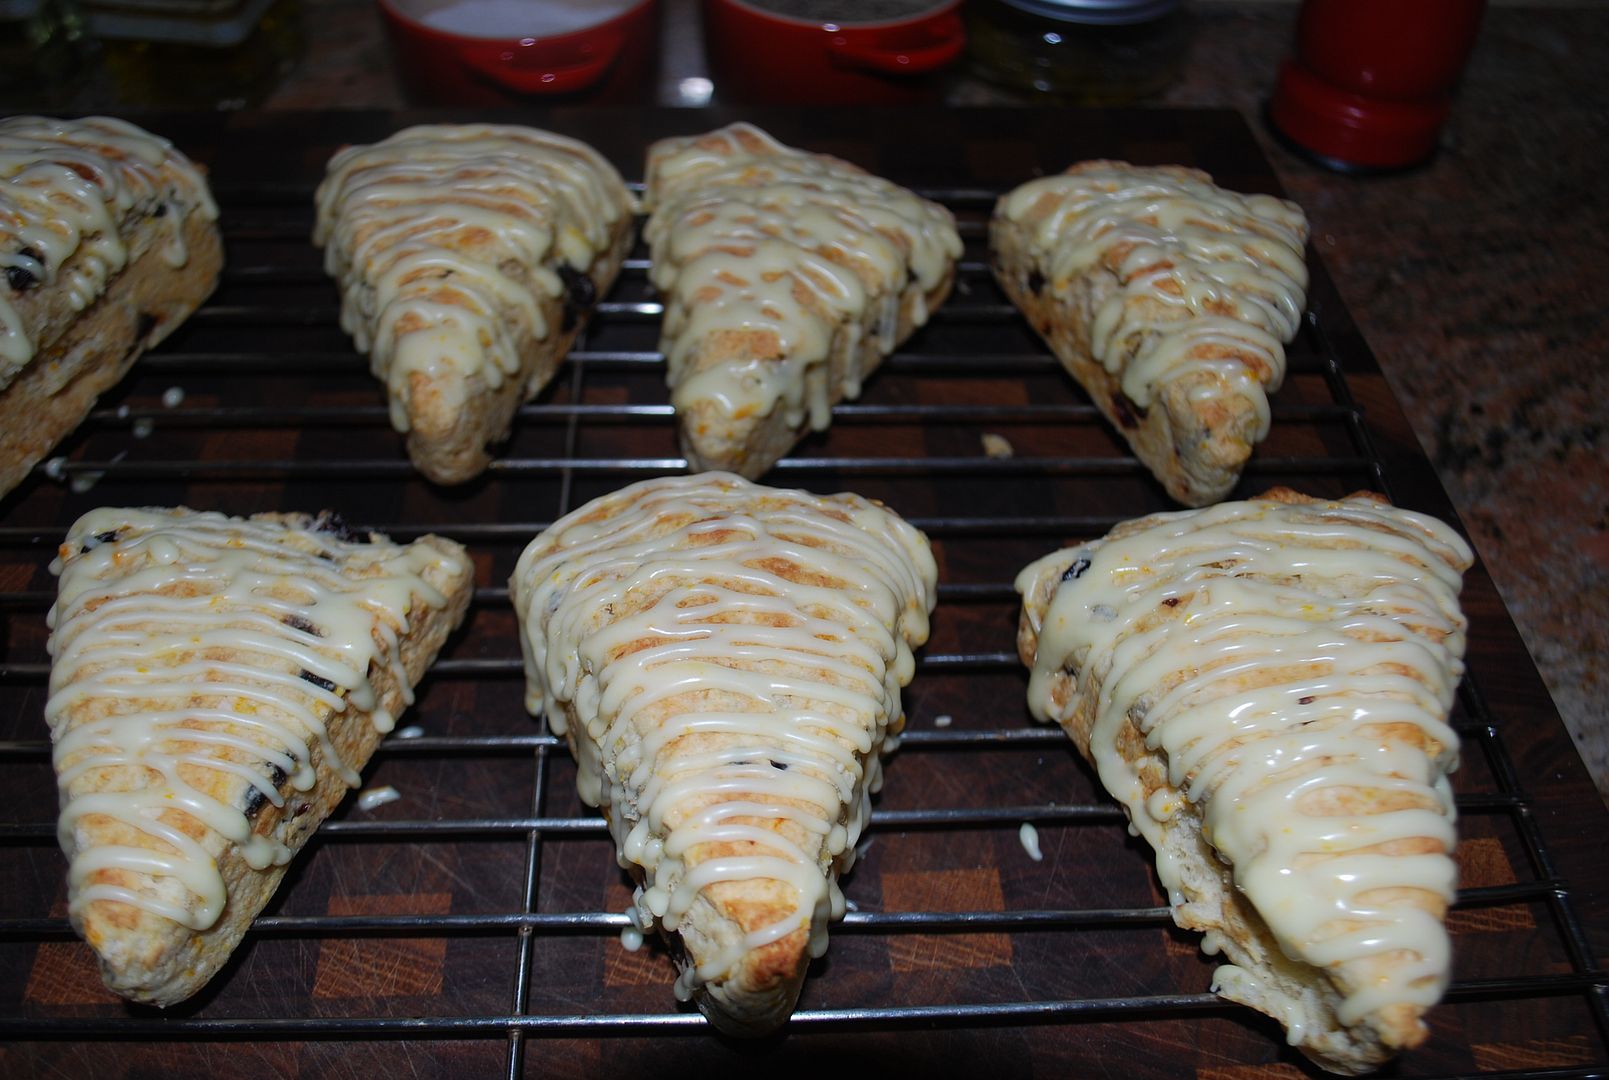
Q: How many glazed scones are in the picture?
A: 7